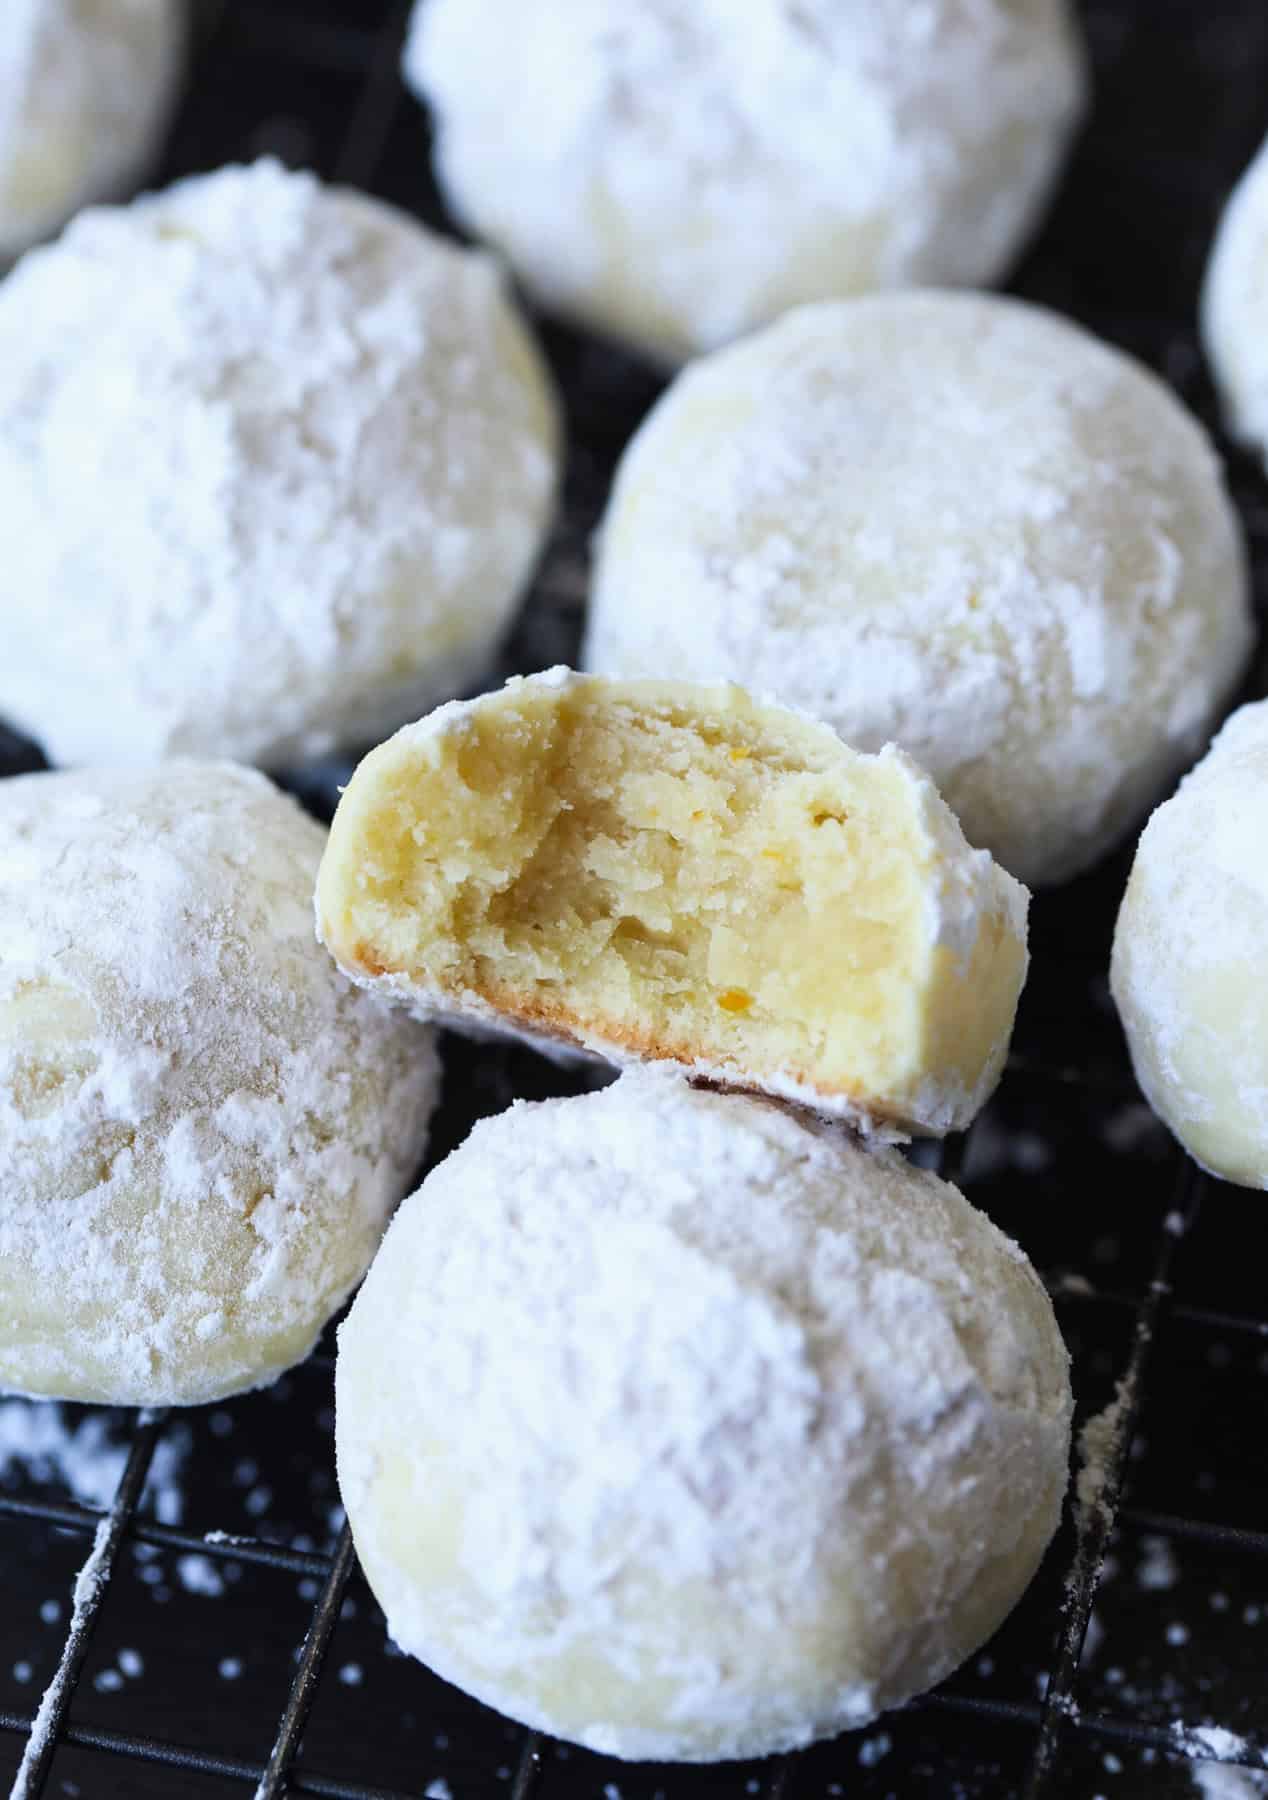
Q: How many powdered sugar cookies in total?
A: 9